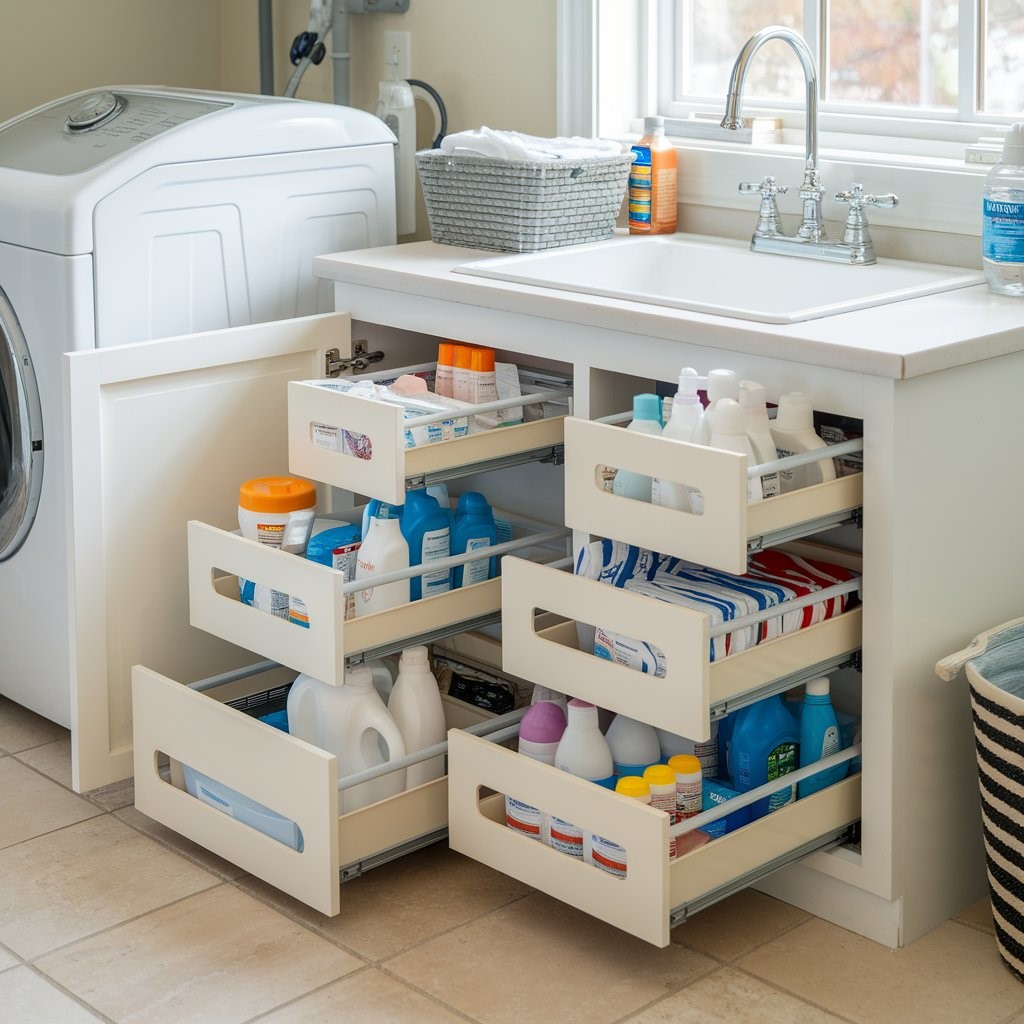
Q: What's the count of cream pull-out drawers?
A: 6